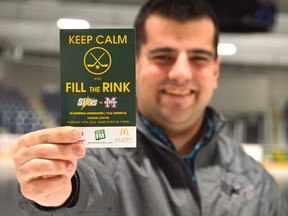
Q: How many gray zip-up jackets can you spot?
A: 1